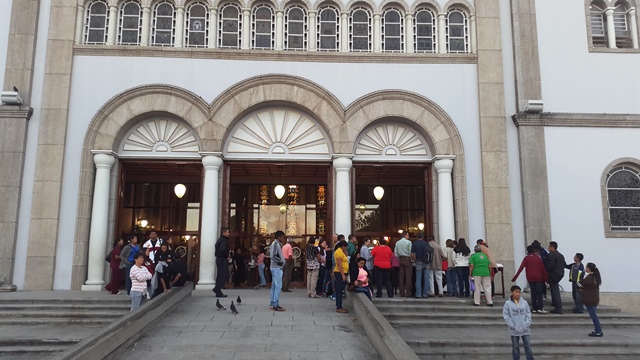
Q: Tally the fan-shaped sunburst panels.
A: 3